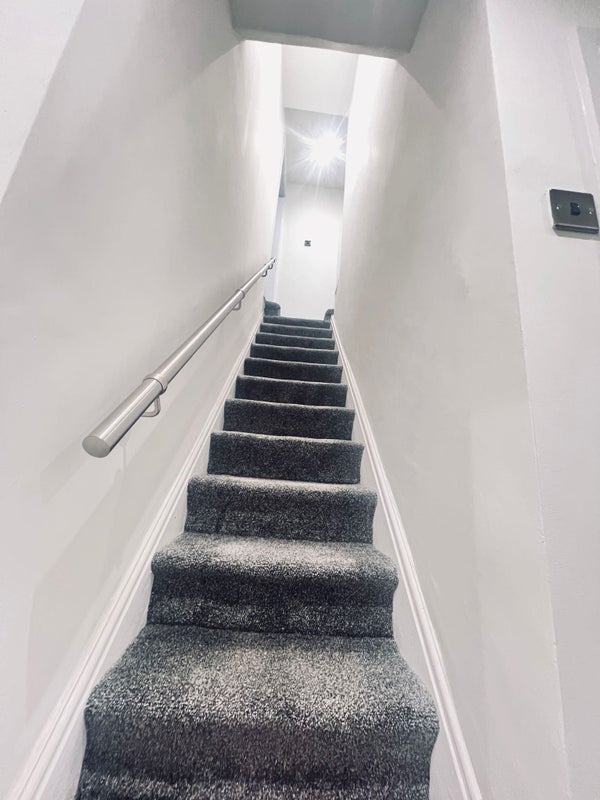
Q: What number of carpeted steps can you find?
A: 11